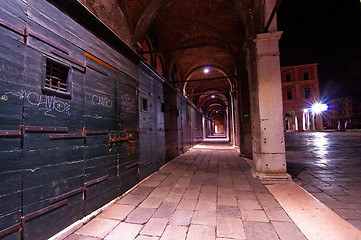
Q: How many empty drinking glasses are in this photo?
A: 0